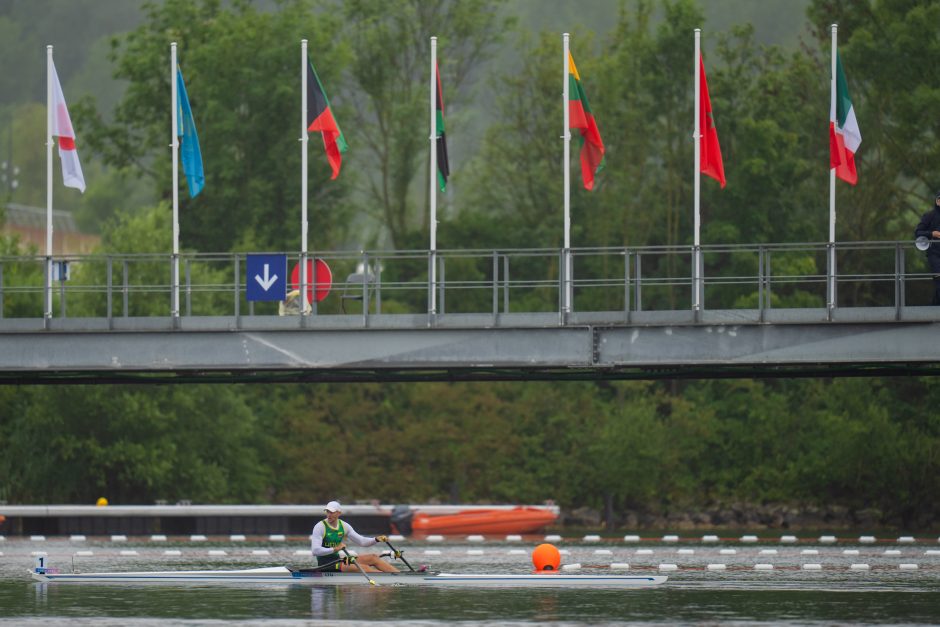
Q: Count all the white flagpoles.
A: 7